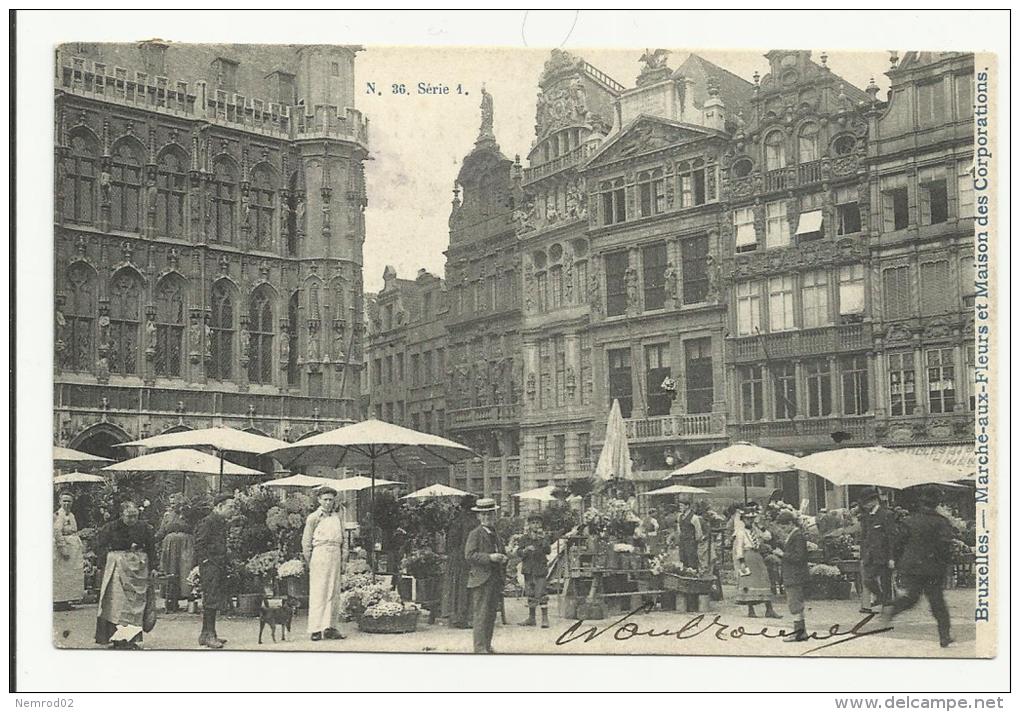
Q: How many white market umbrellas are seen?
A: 13